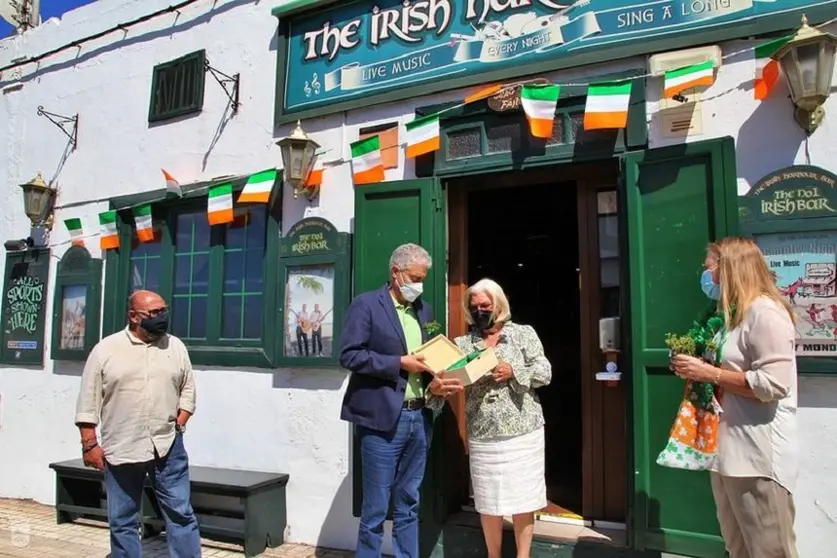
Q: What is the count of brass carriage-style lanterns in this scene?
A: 3